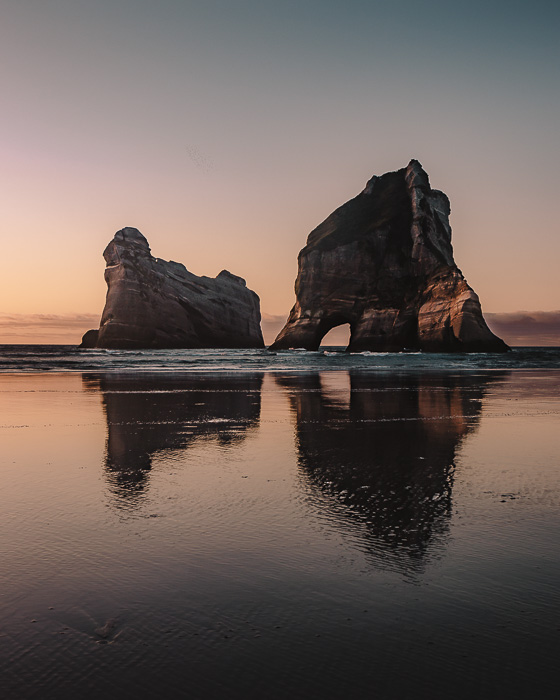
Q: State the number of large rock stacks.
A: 2